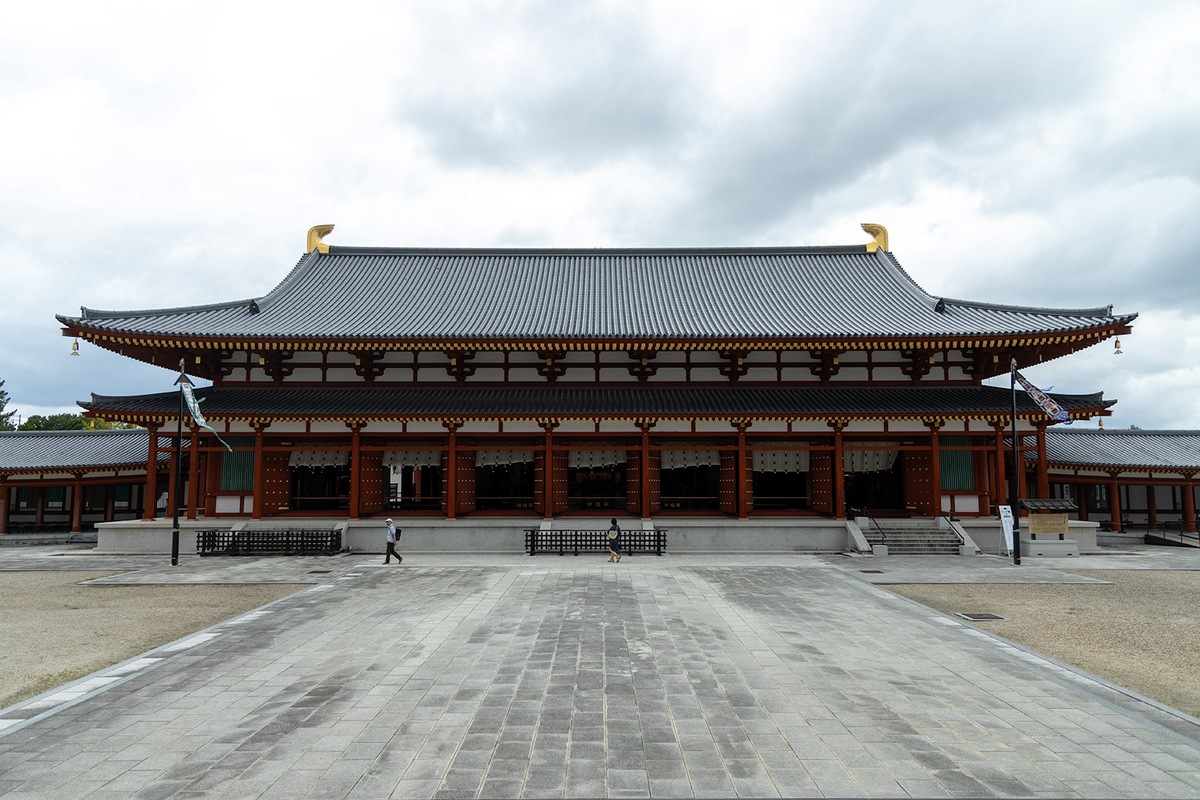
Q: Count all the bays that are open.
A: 7